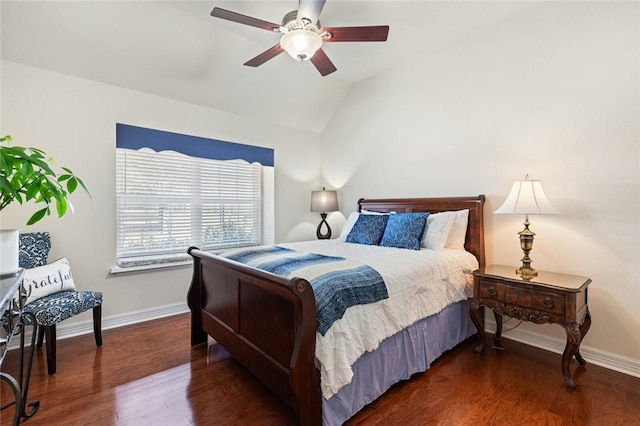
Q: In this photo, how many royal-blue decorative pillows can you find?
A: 2